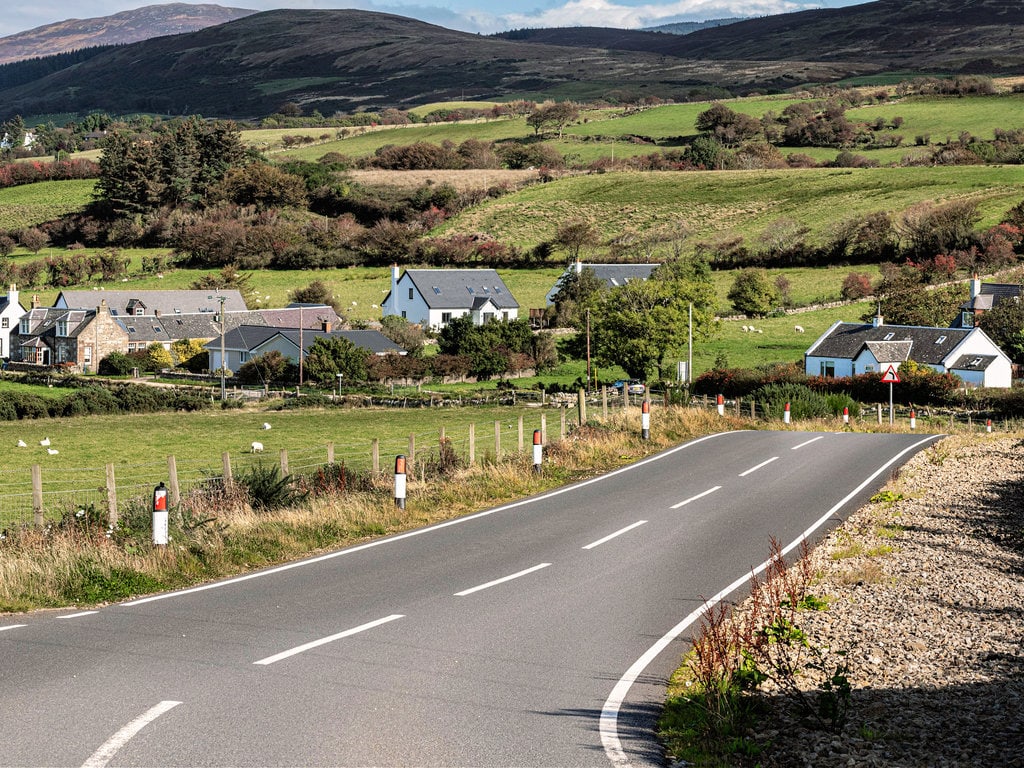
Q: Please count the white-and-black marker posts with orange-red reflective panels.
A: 9